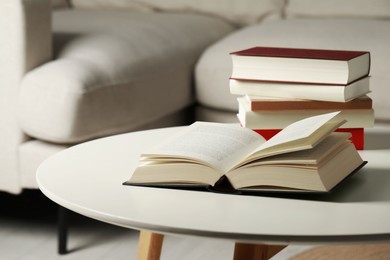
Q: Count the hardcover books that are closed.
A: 5